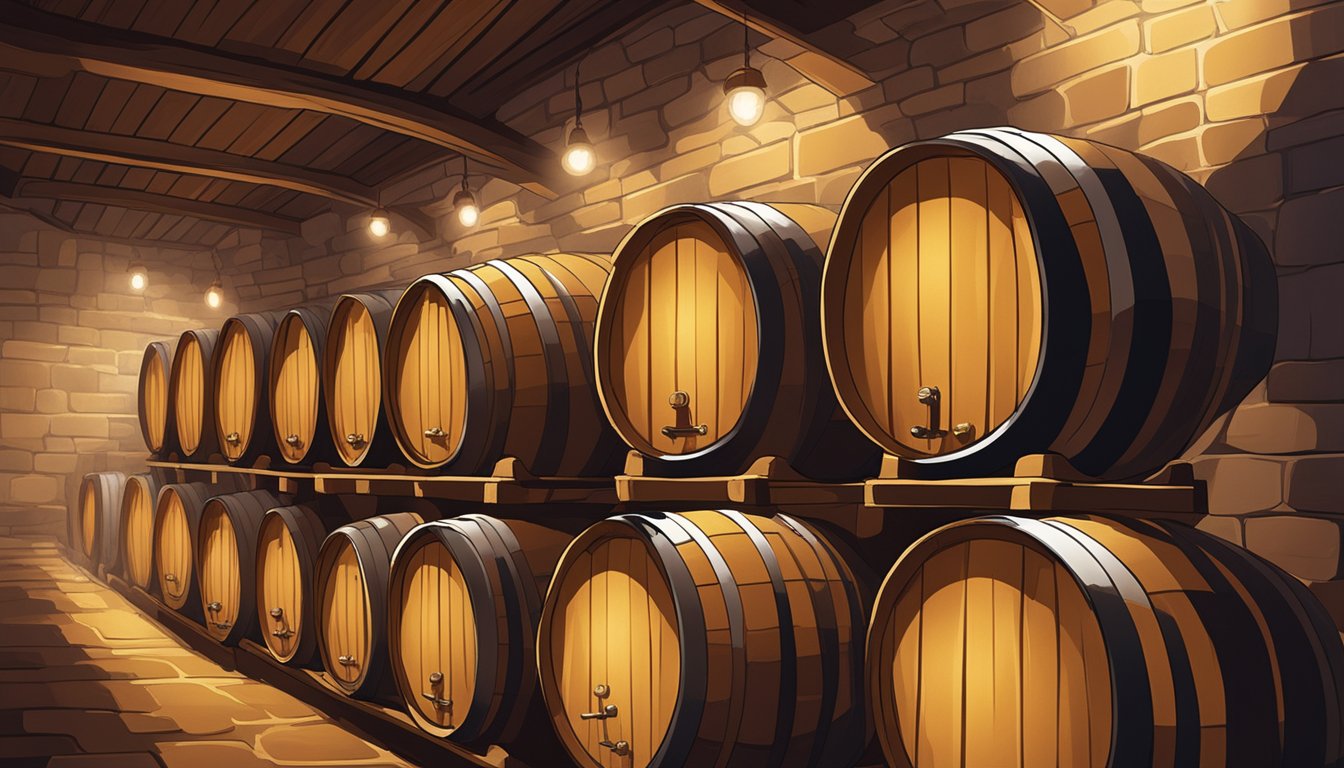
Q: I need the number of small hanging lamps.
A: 6